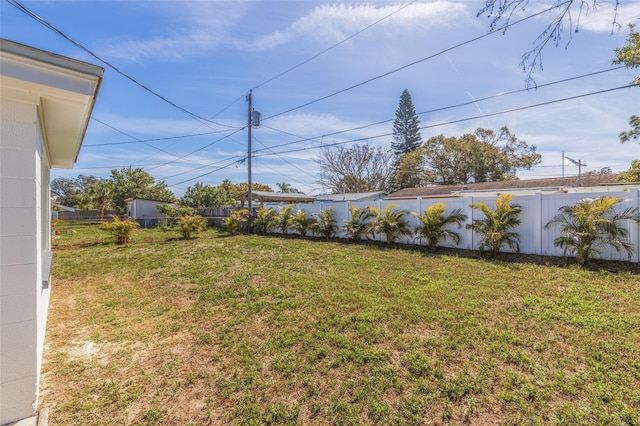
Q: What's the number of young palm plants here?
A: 12